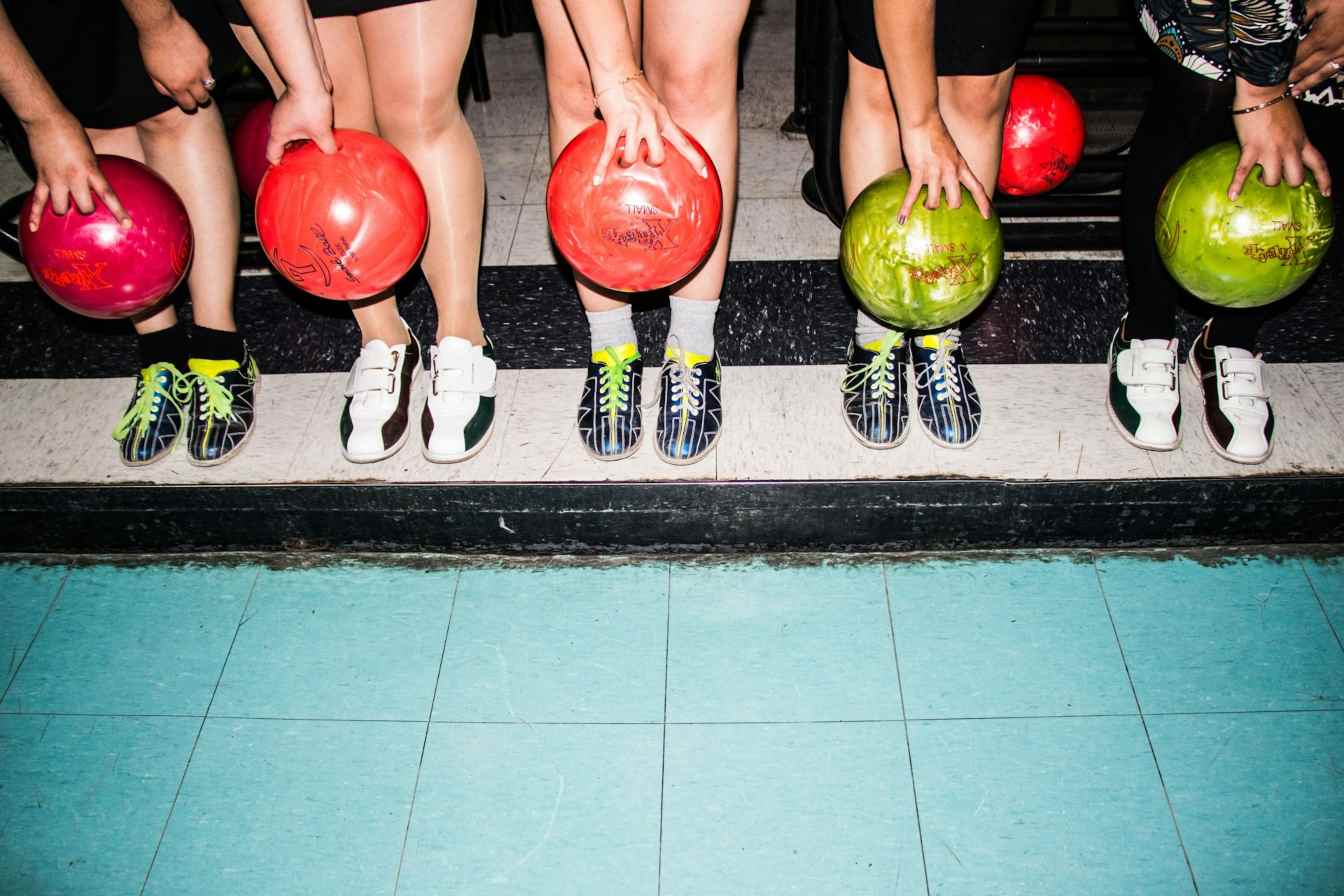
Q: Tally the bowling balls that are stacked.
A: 2